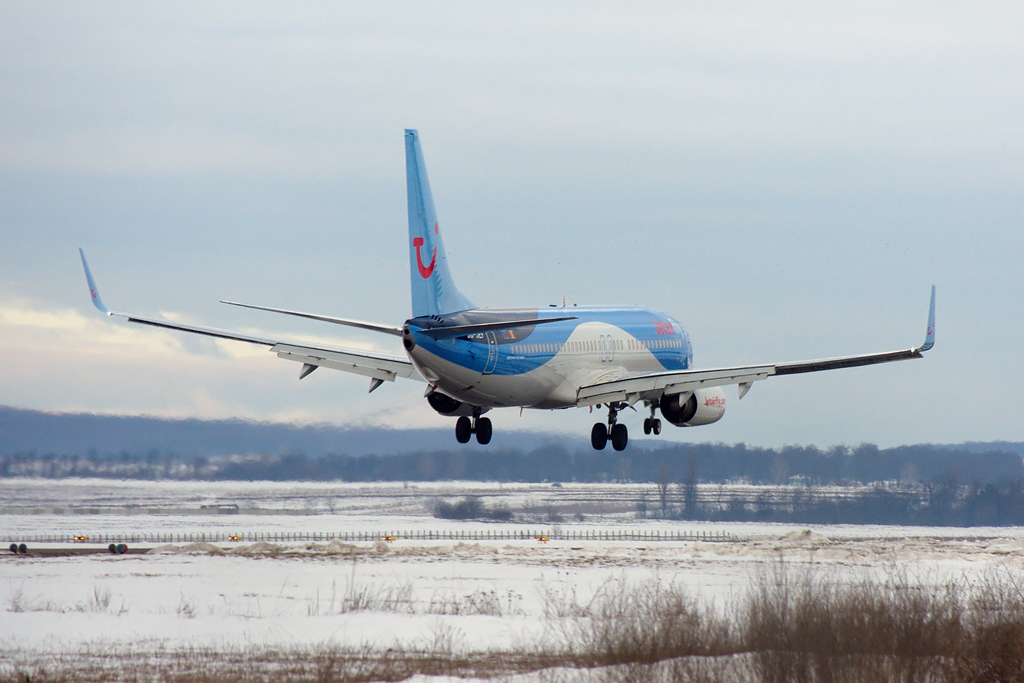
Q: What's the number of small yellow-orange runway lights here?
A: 4